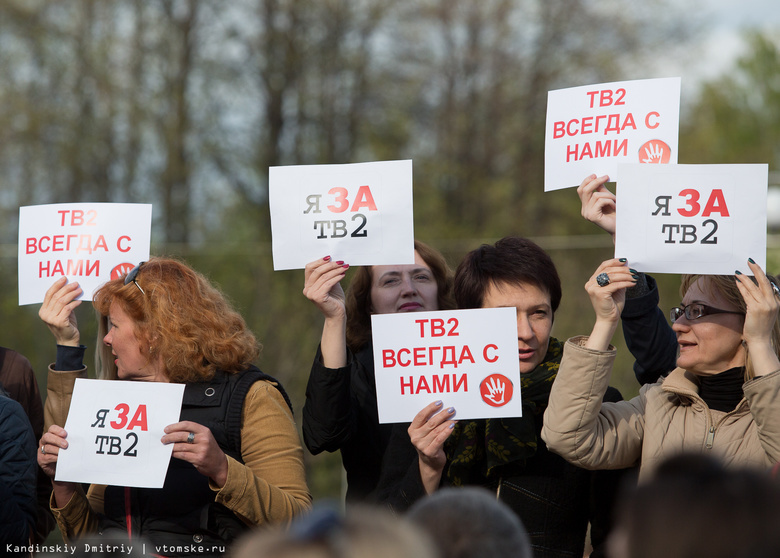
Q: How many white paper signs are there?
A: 6